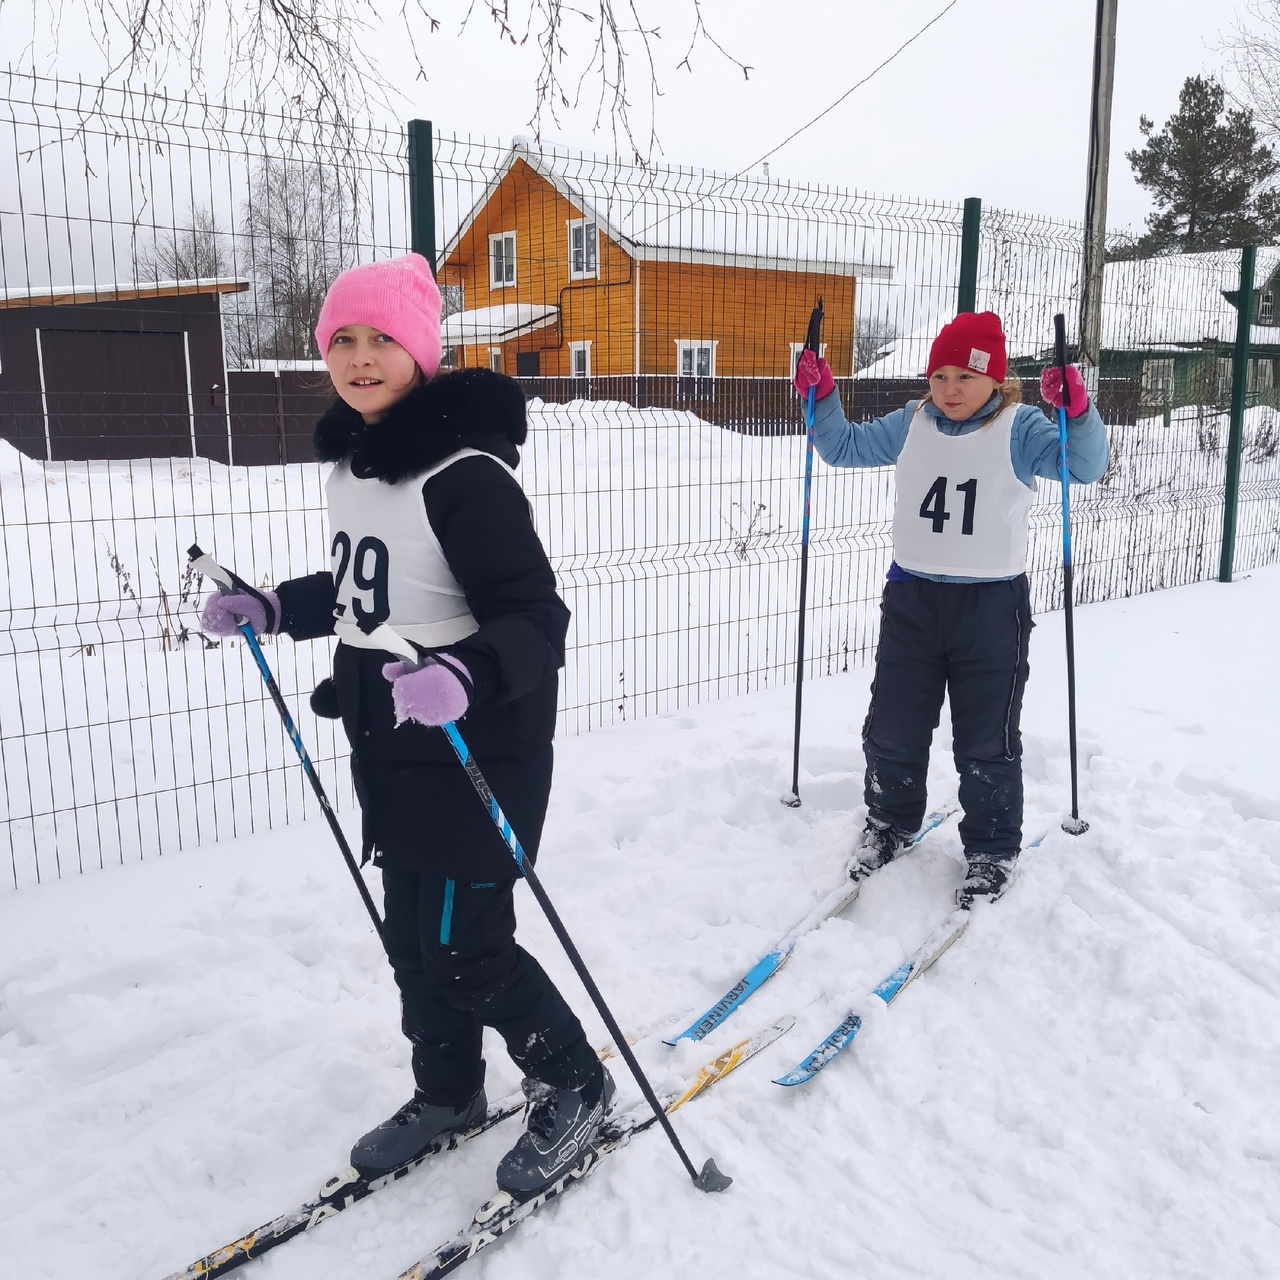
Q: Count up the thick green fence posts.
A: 3